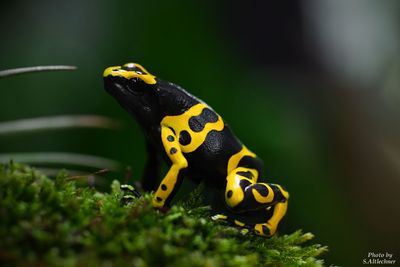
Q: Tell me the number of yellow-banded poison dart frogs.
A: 1